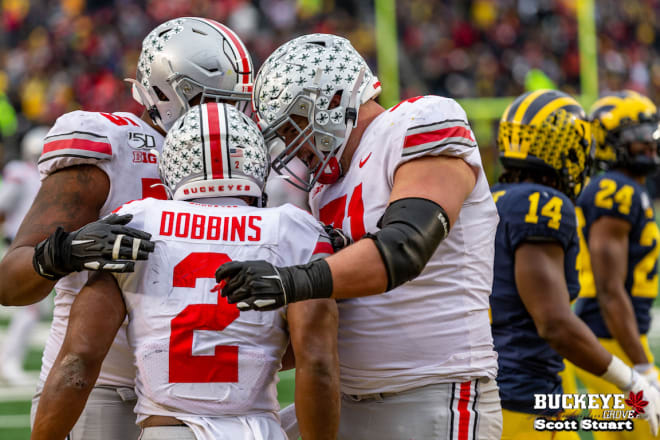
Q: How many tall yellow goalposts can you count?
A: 2